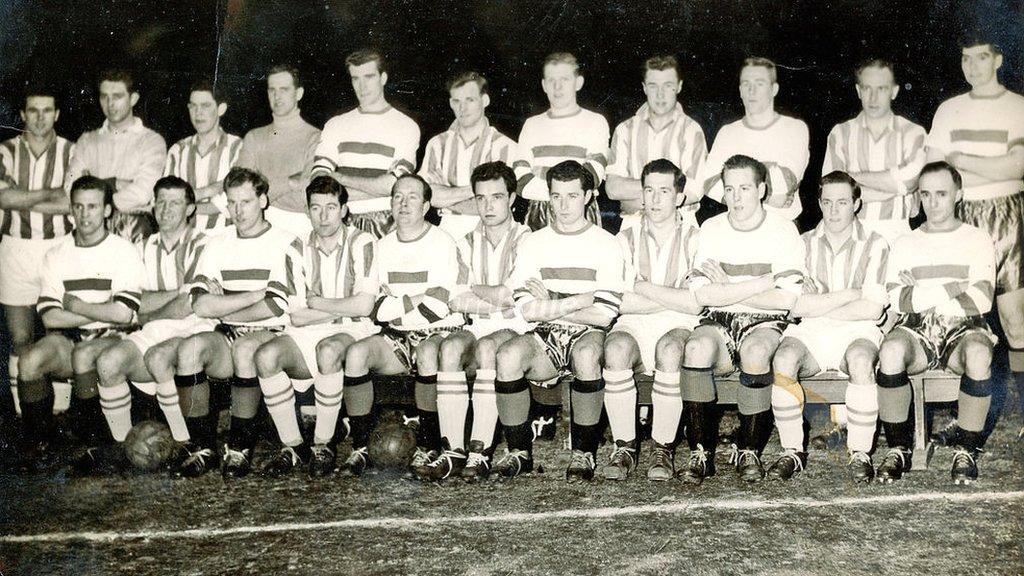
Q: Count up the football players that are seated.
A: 11